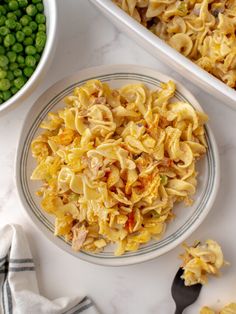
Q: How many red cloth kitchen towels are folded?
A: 0